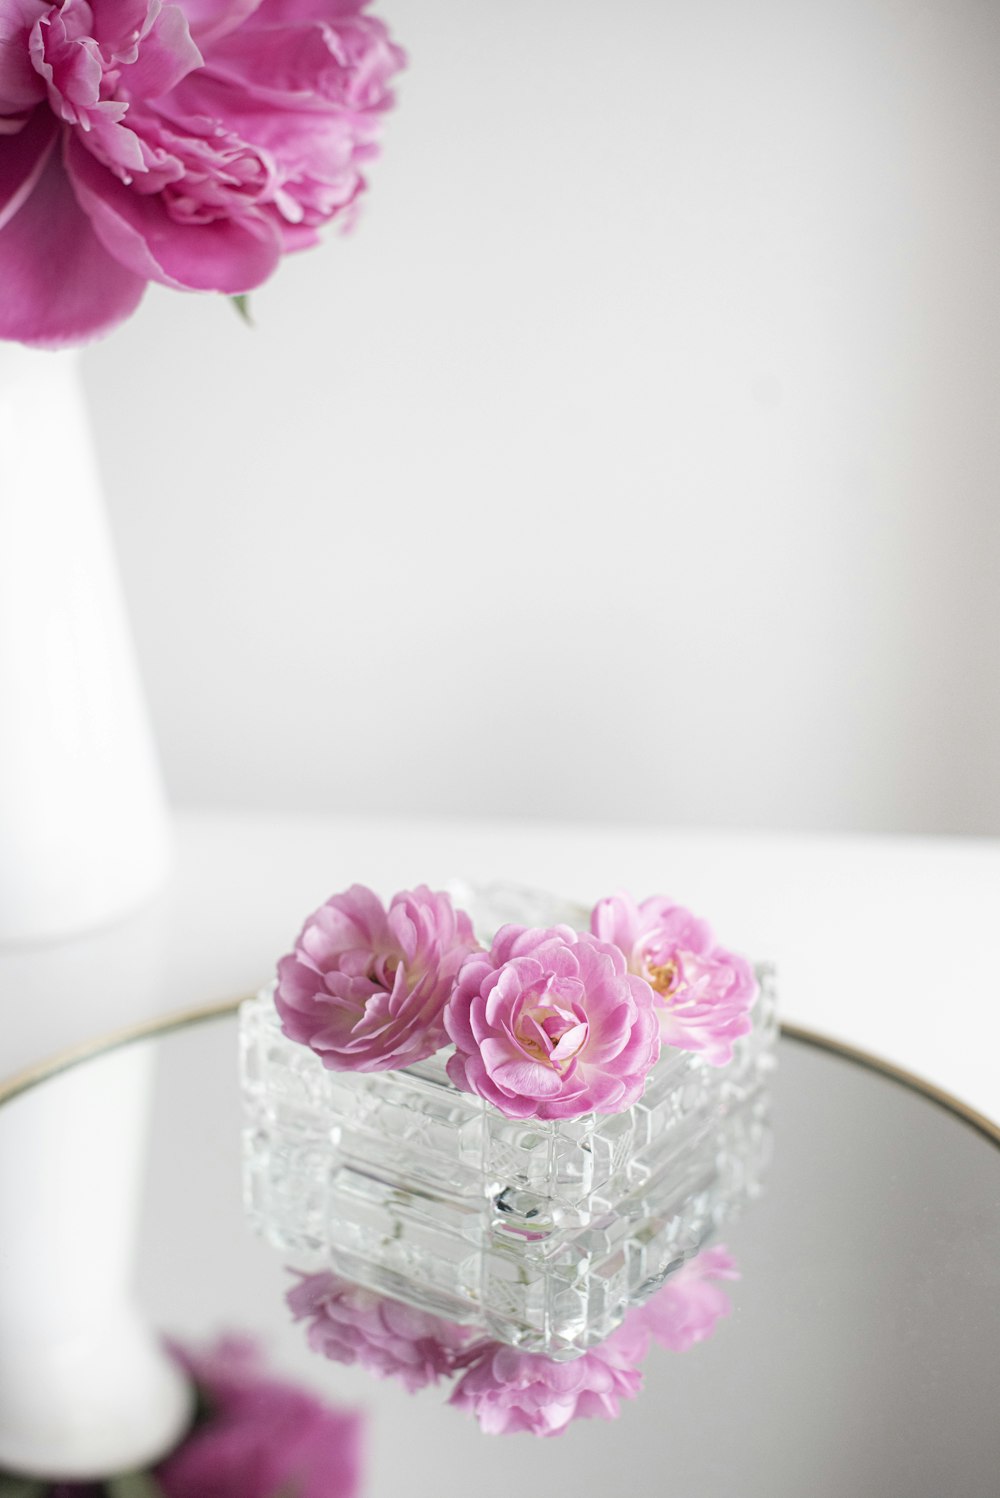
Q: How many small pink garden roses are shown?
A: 3